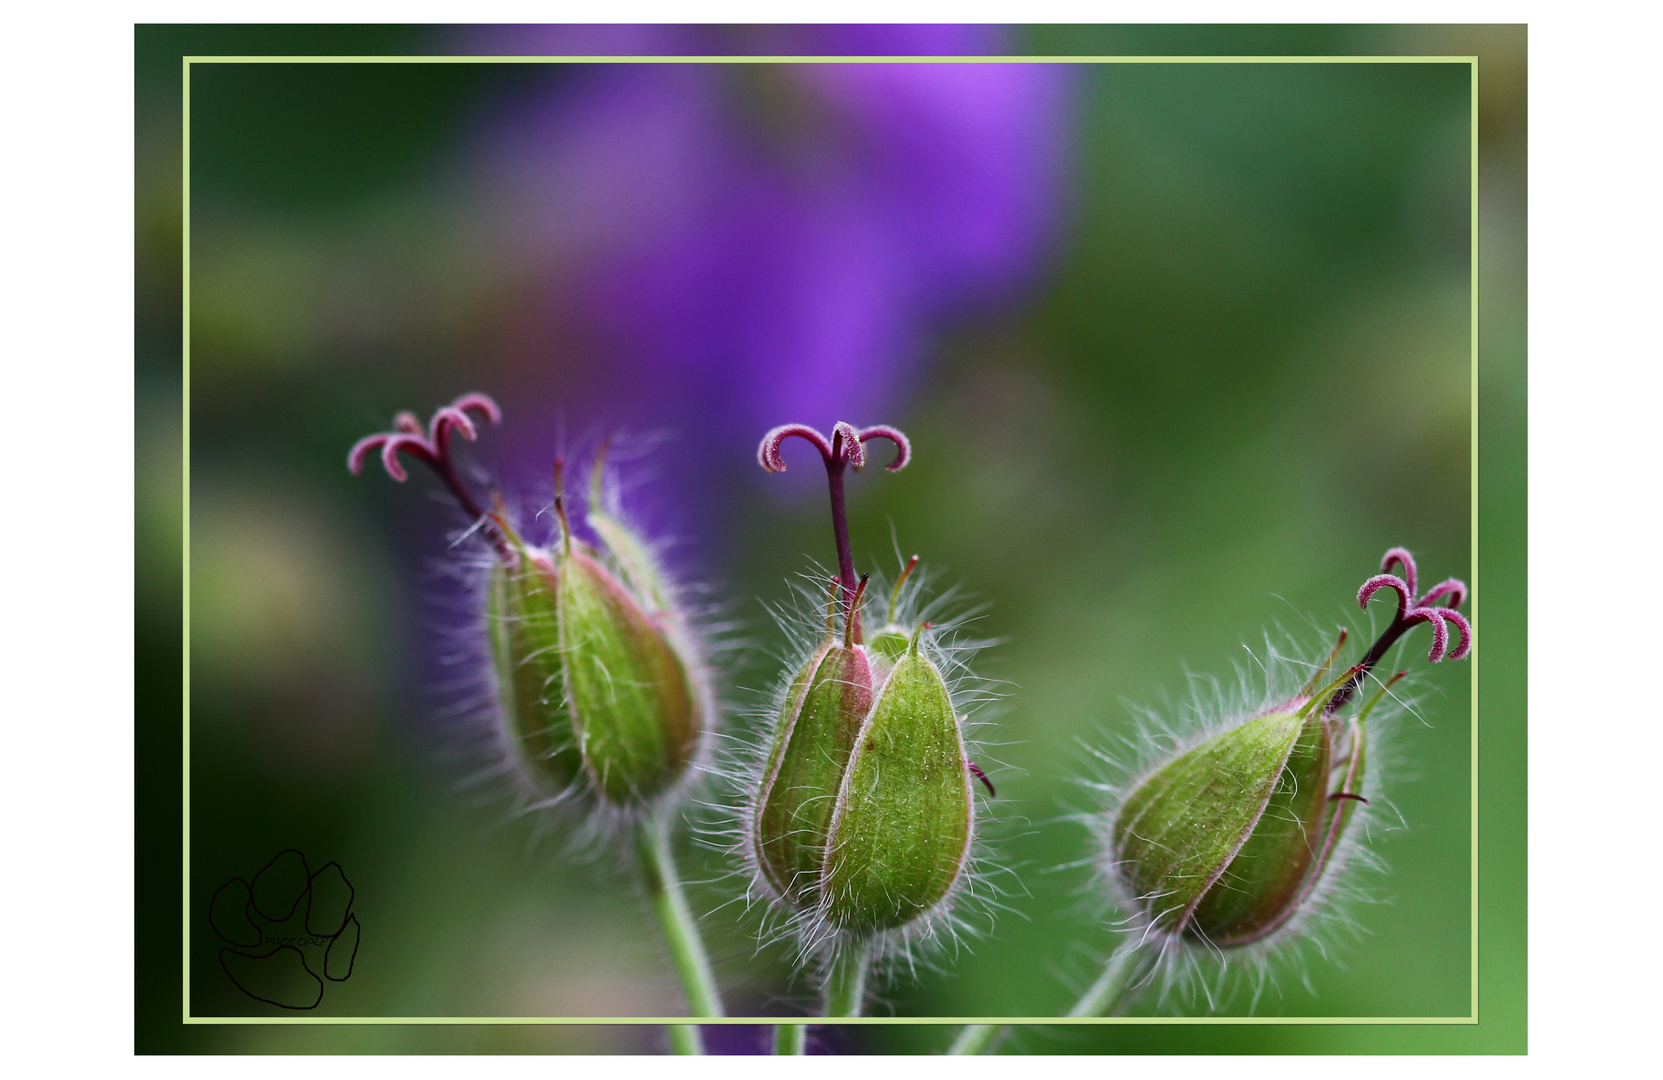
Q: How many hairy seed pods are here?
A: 3